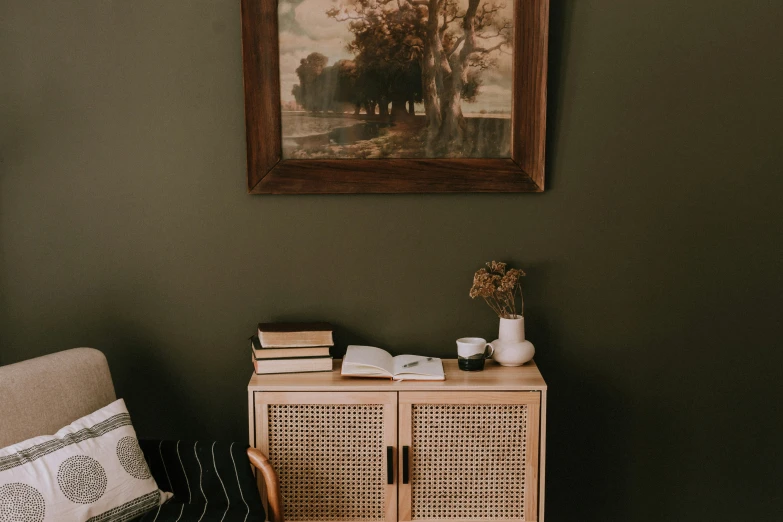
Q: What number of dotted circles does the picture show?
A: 3